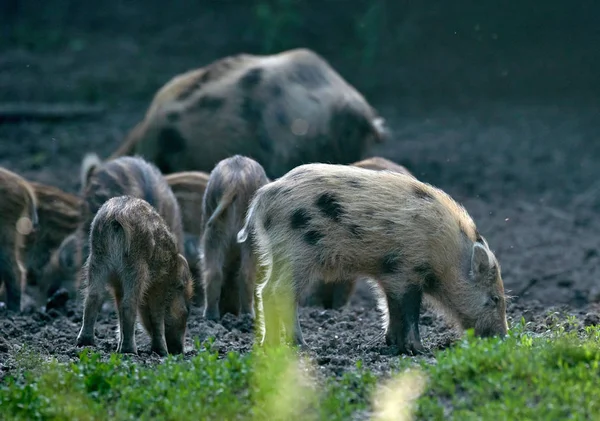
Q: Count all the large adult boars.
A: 1